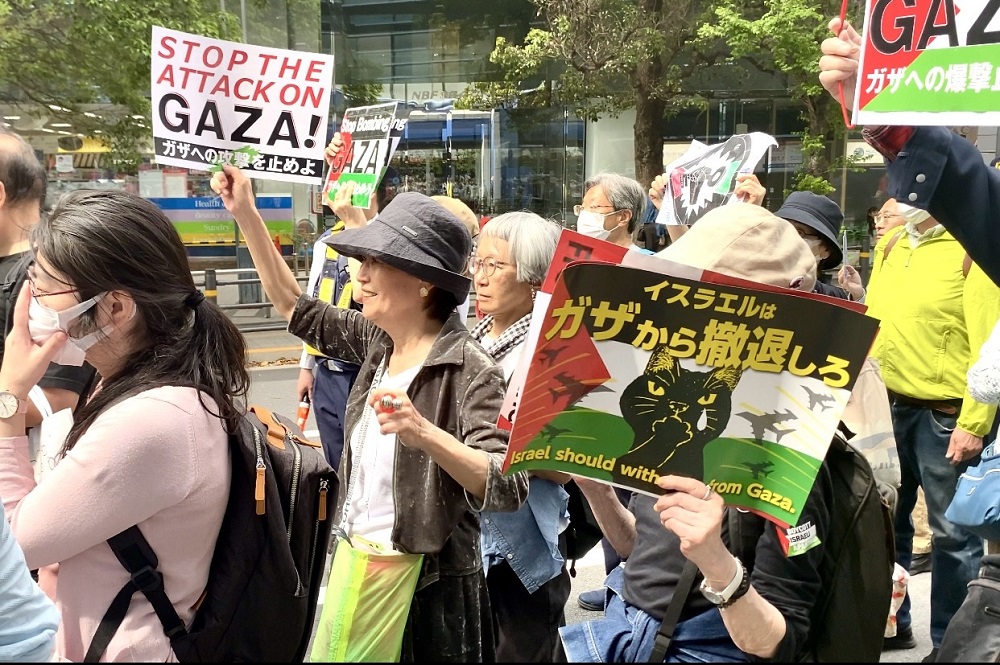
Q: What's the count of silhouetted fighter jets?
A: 6